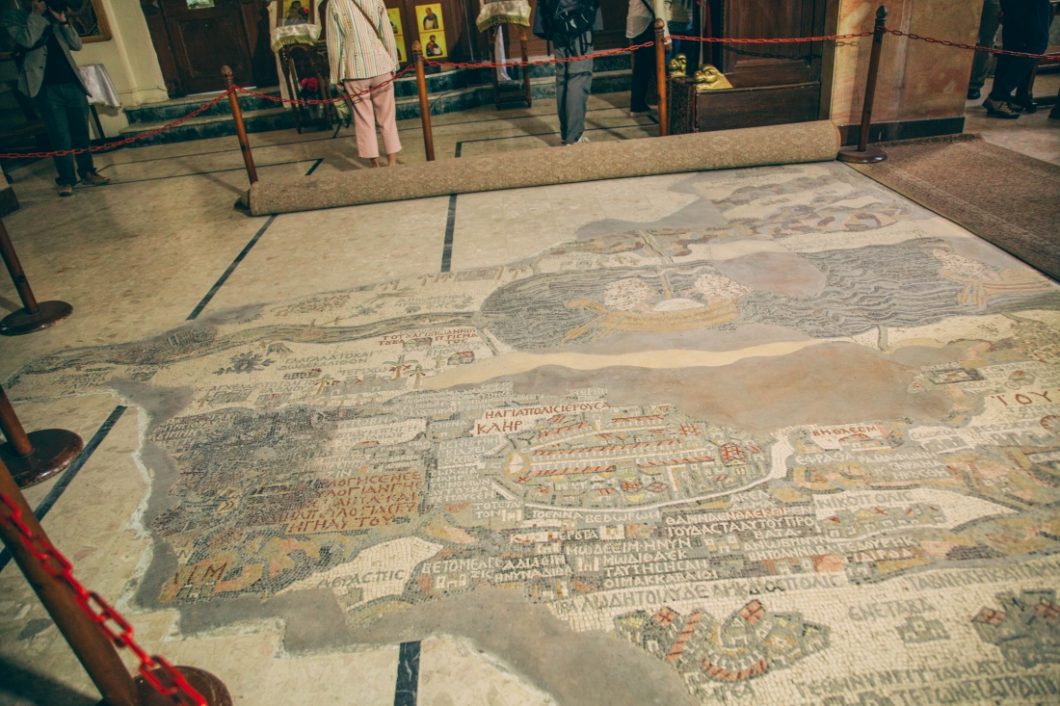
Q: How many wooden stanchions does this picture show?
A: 7